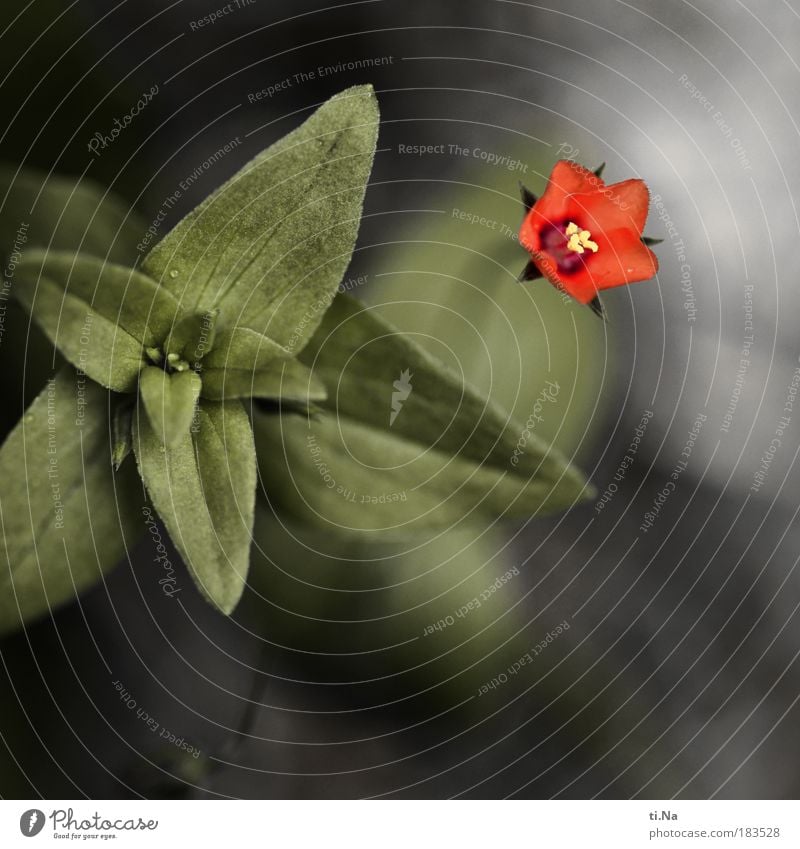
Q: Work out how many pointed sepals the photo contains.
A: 5